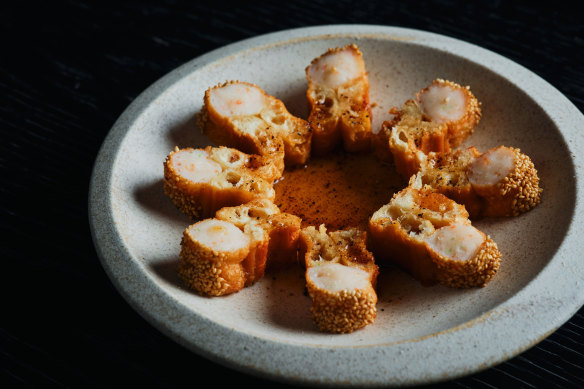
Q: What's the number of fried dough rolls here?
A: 8